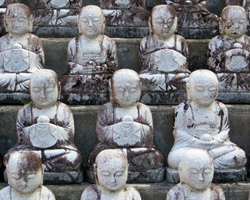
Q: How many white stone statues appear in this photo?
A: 10